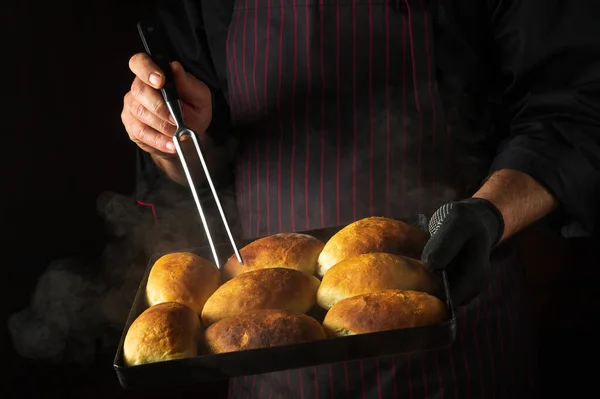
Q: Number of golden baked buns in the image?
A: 8